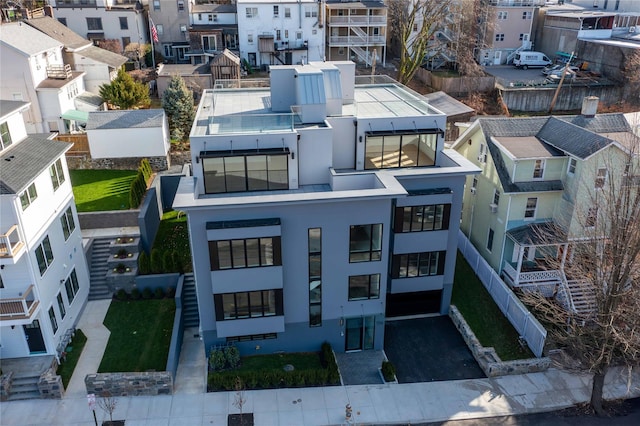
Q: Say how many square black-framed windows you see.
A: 2